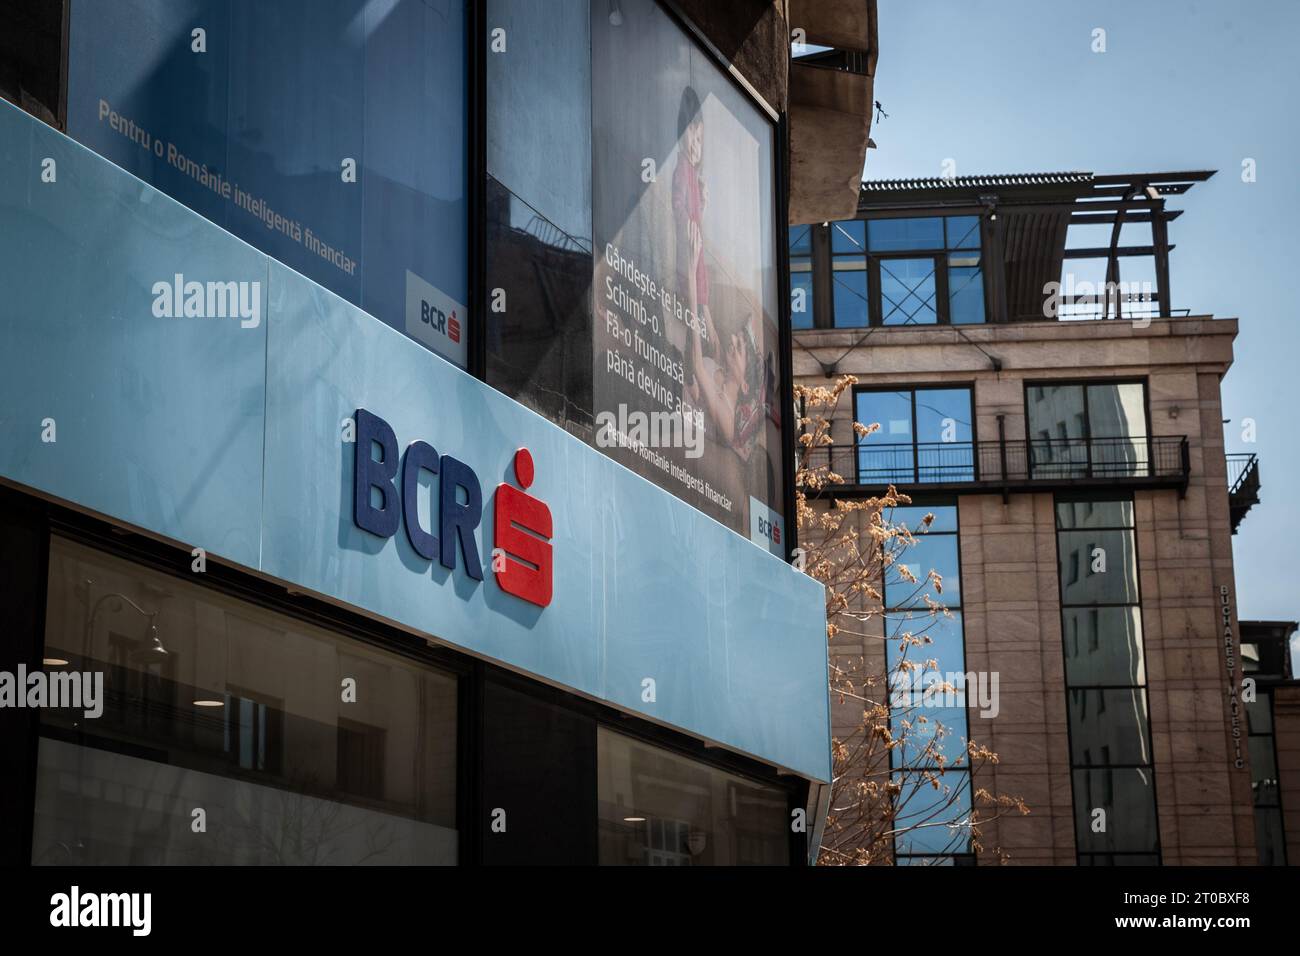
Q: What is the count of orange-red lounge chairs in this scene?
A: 0